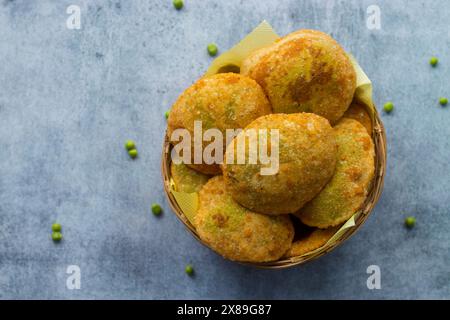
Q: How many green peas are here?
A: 13